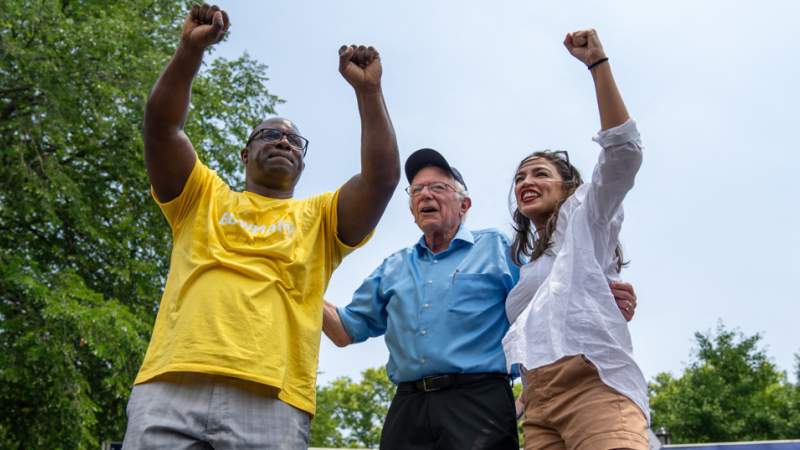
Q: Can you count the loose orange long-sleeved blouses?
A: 0